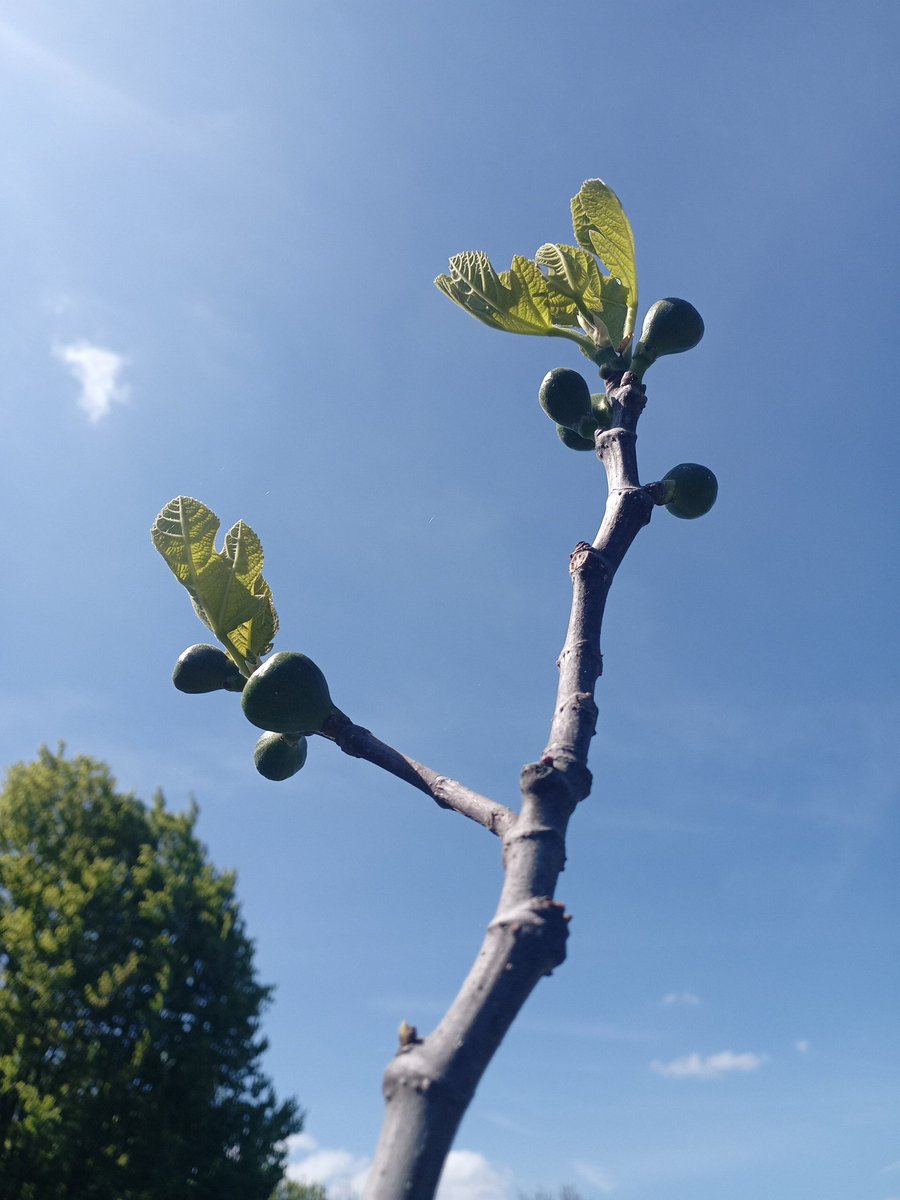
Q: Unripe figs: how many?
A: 8